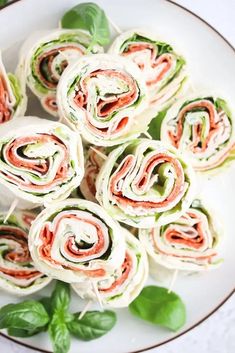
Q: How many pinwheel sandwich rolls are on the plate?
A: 12